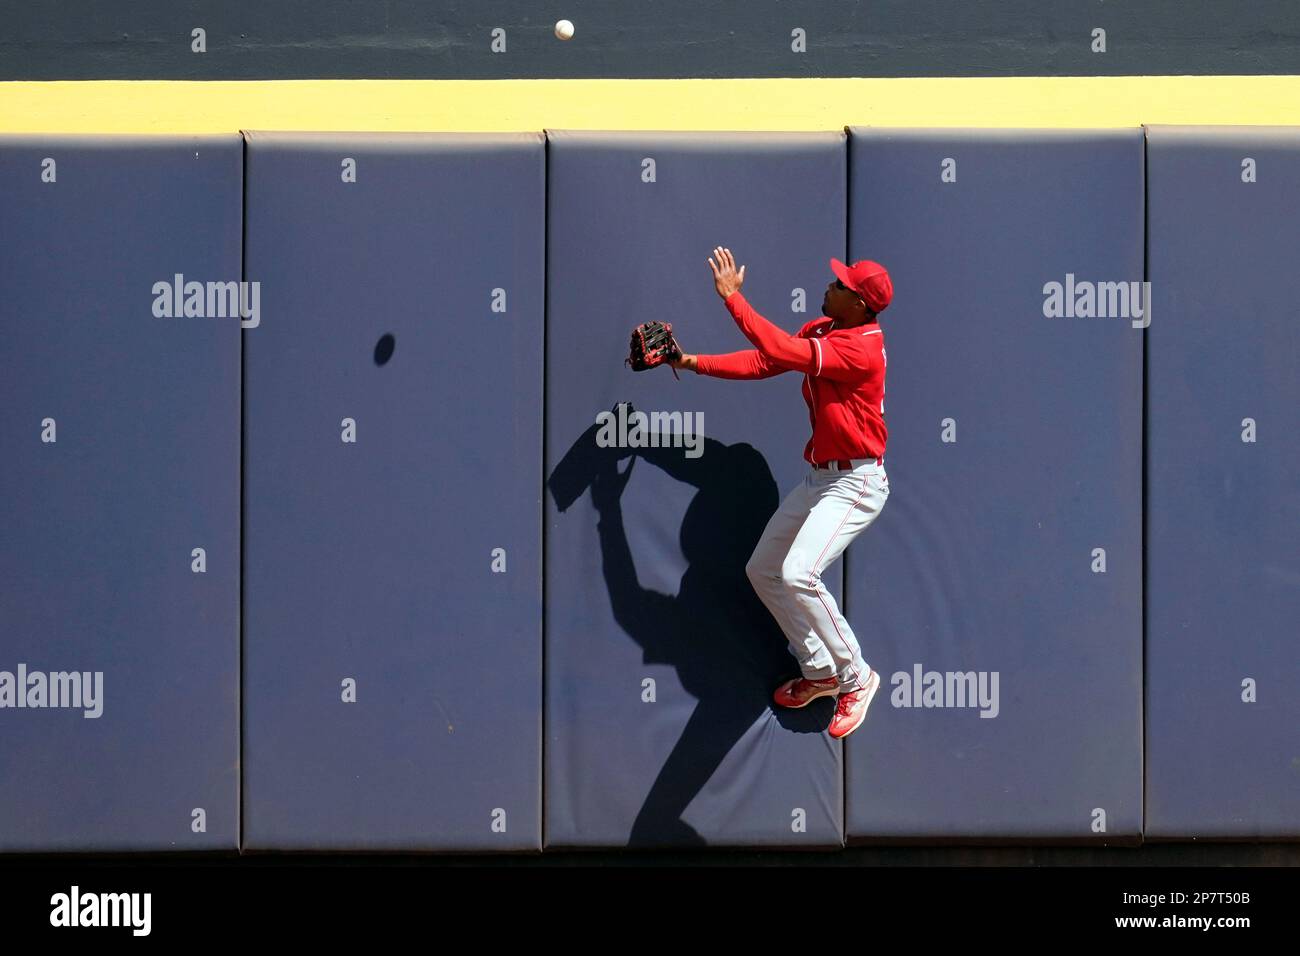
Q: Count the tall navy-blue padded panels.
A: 5